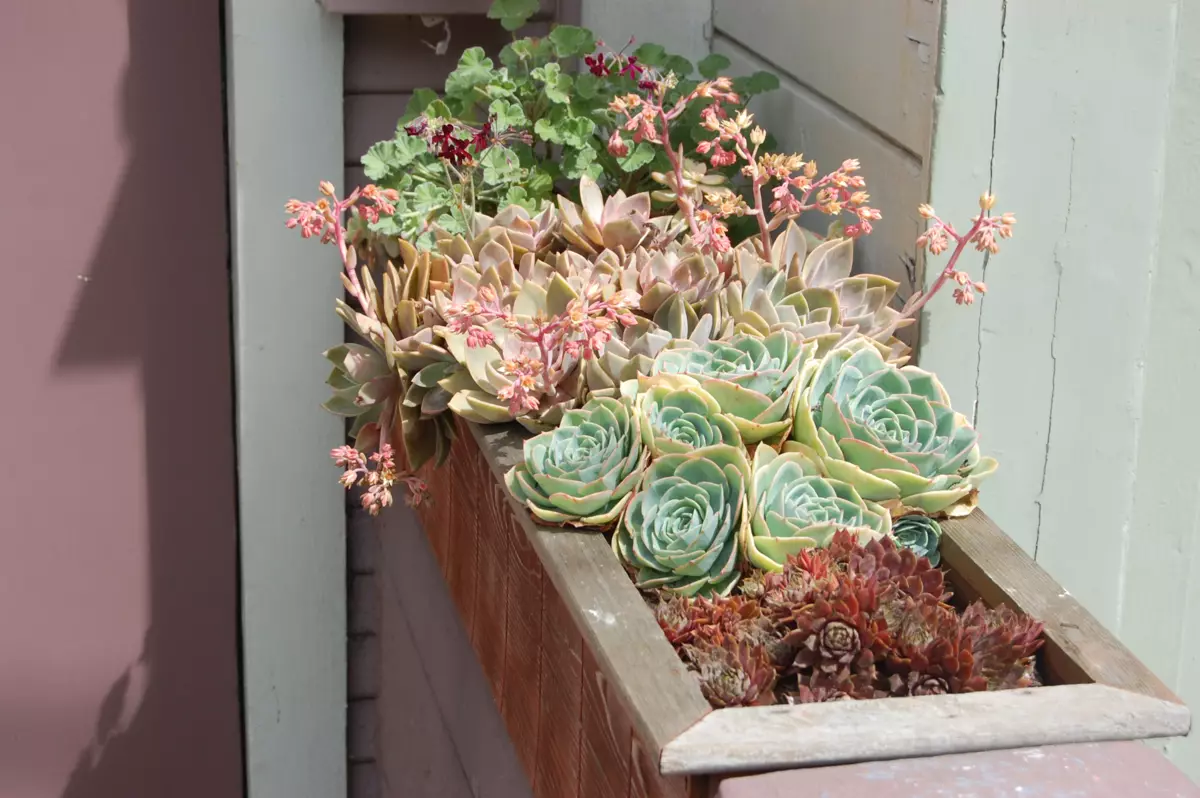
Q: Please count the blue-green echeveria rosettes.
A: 7